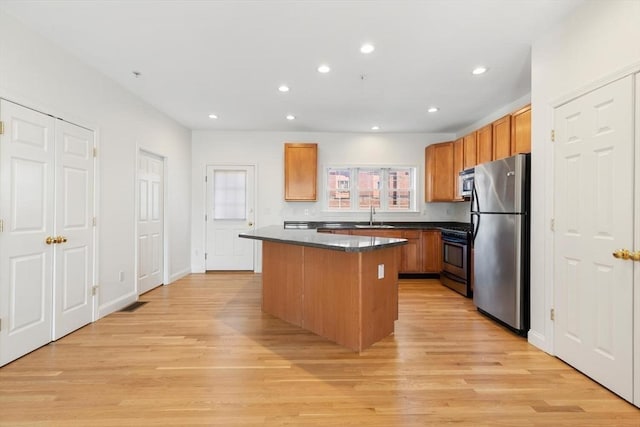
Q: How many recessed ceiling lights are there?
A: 8